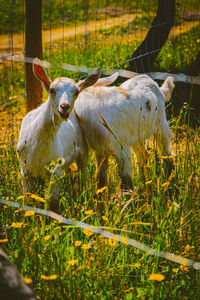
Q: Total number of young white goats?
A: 2